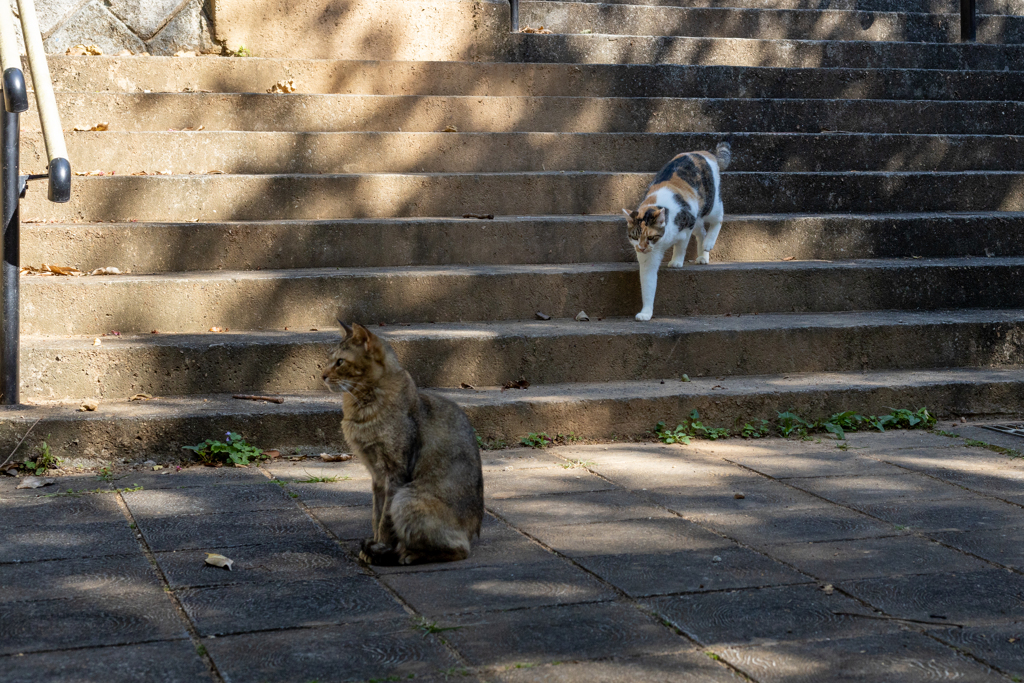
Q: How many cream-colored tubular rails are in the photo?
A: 2